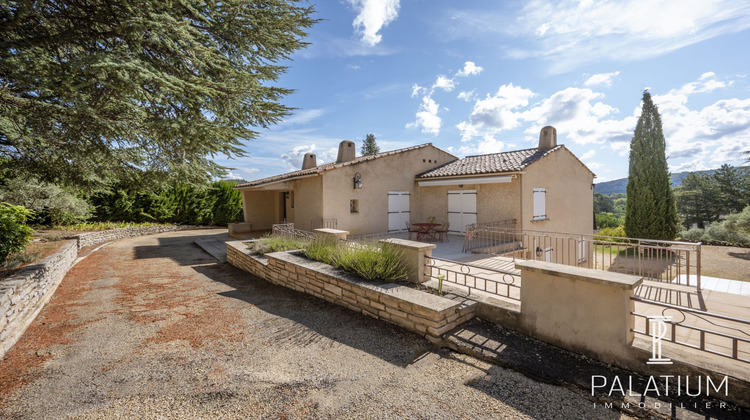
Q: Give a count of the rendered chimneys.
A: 3